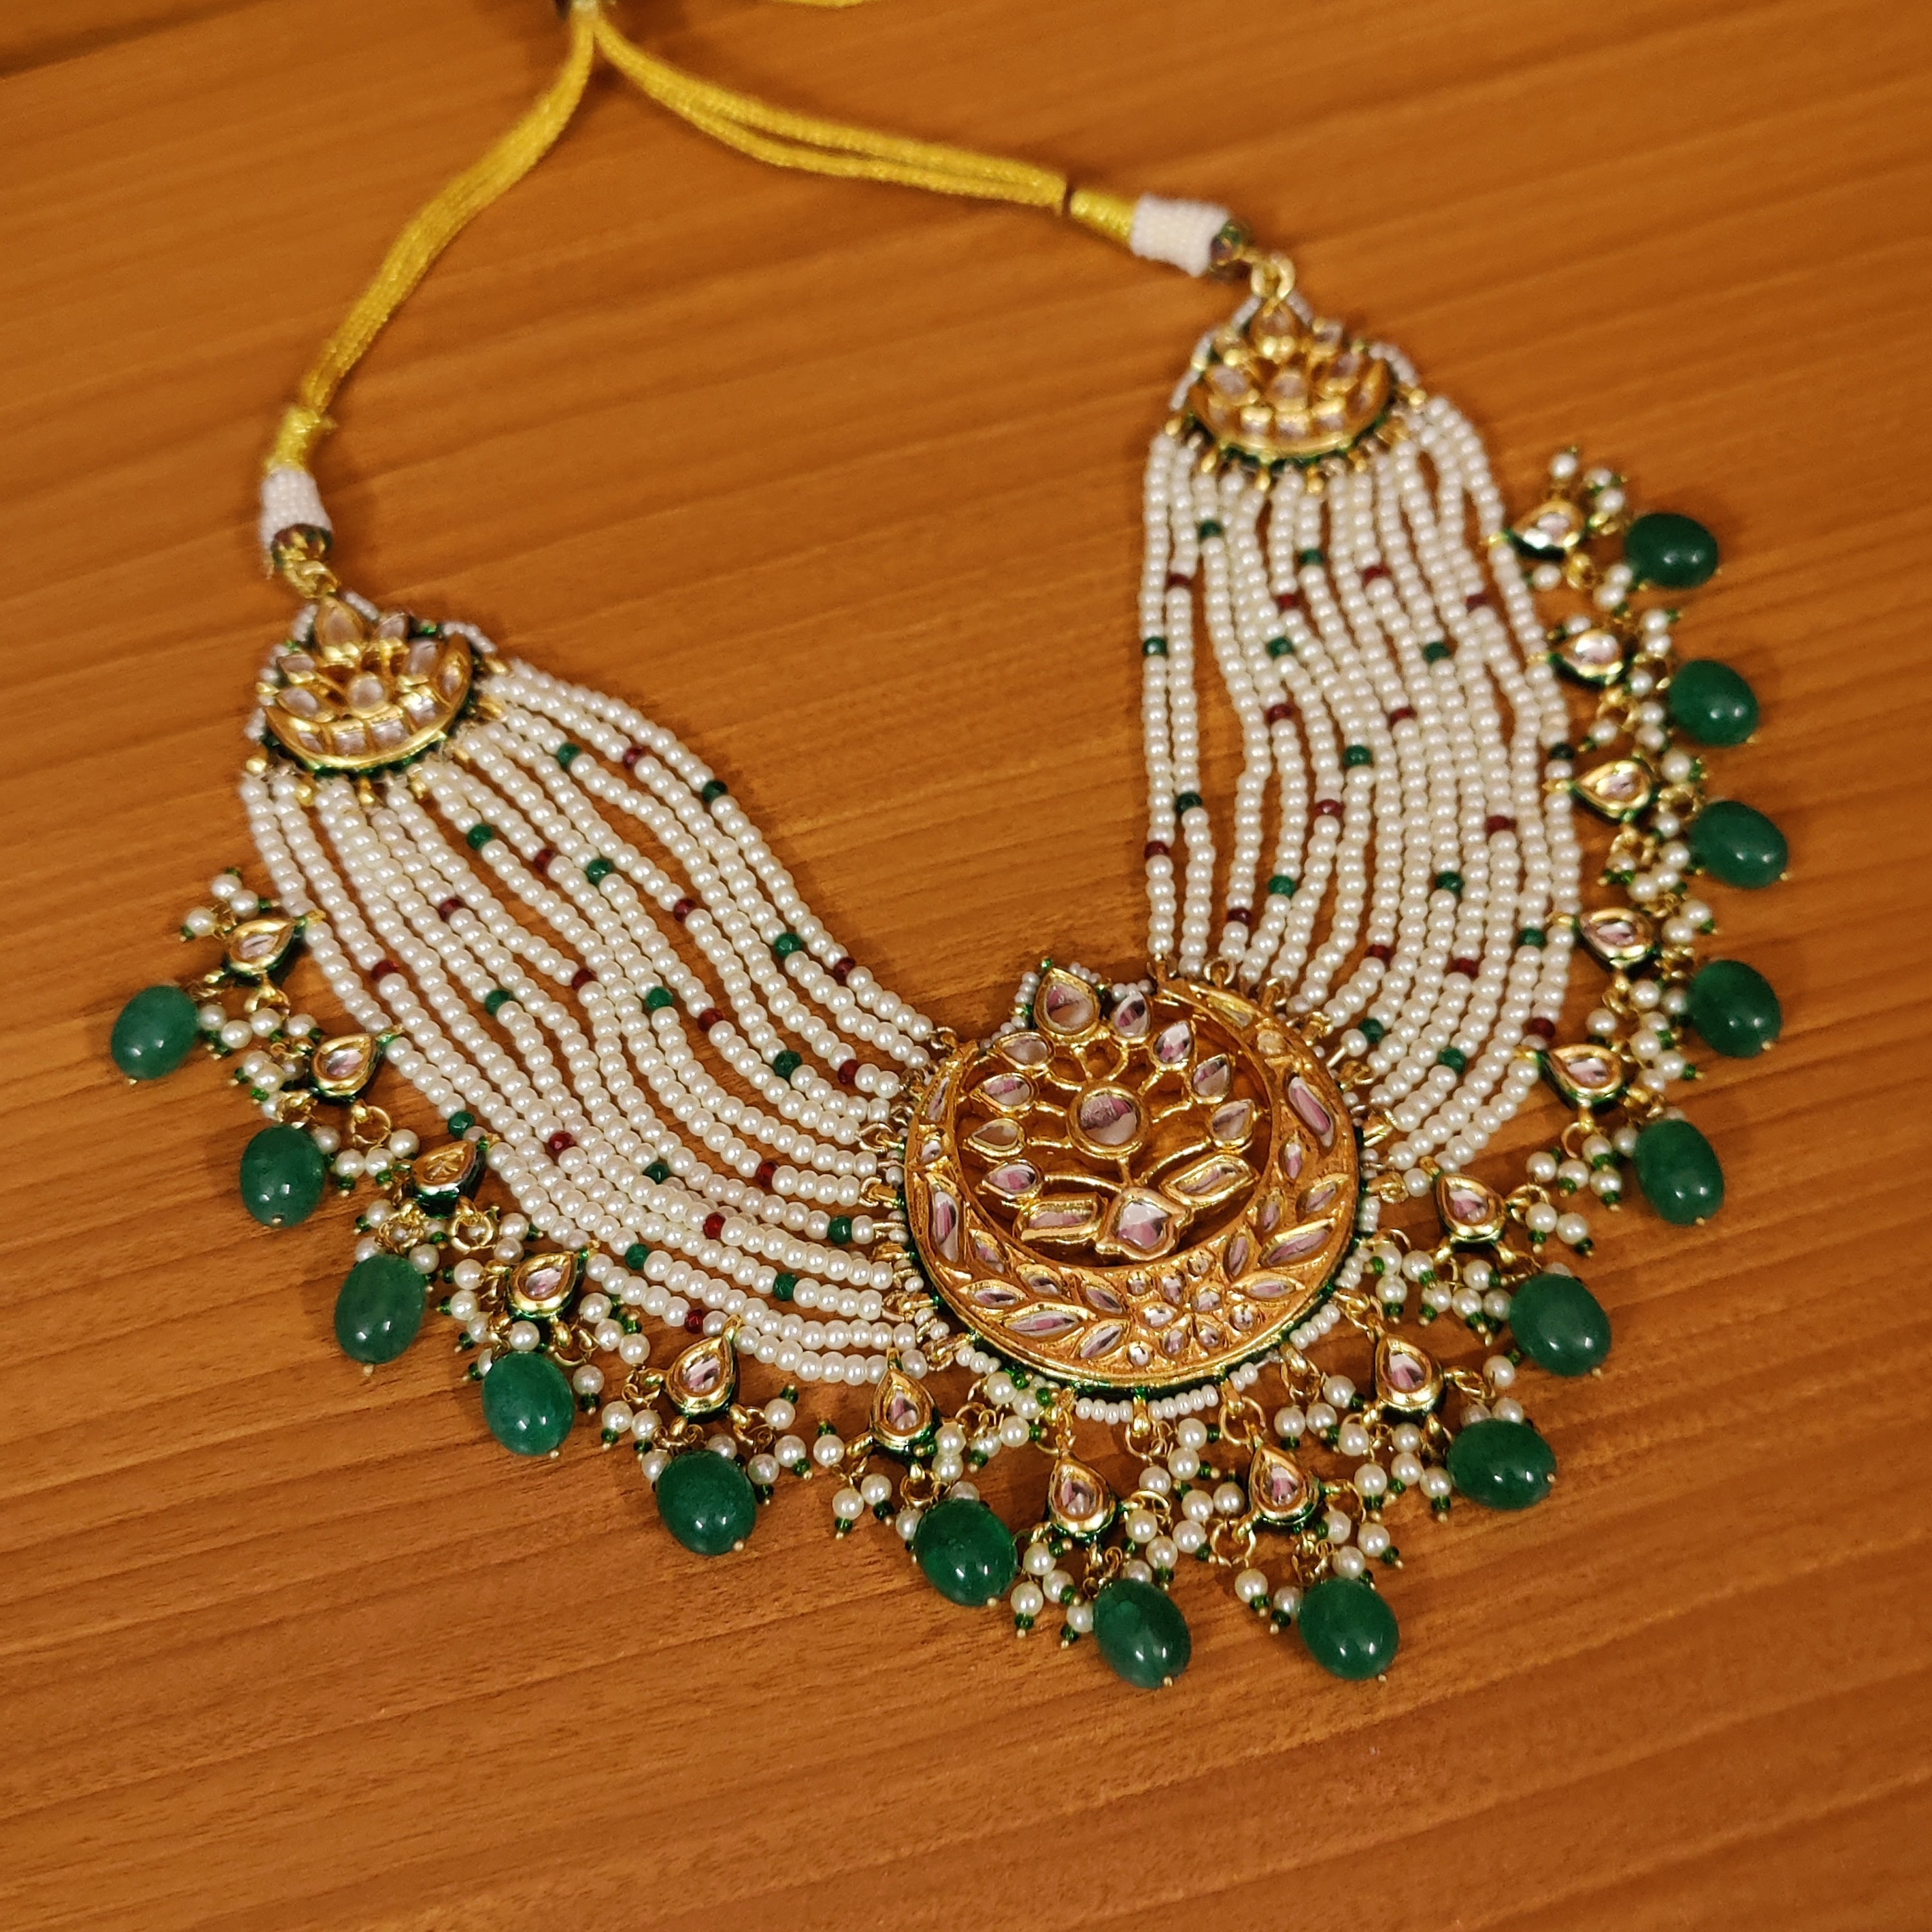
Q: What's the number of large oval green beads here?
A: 15